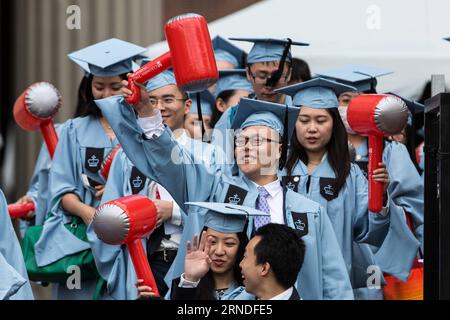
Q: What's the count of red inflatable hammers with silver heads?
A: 4